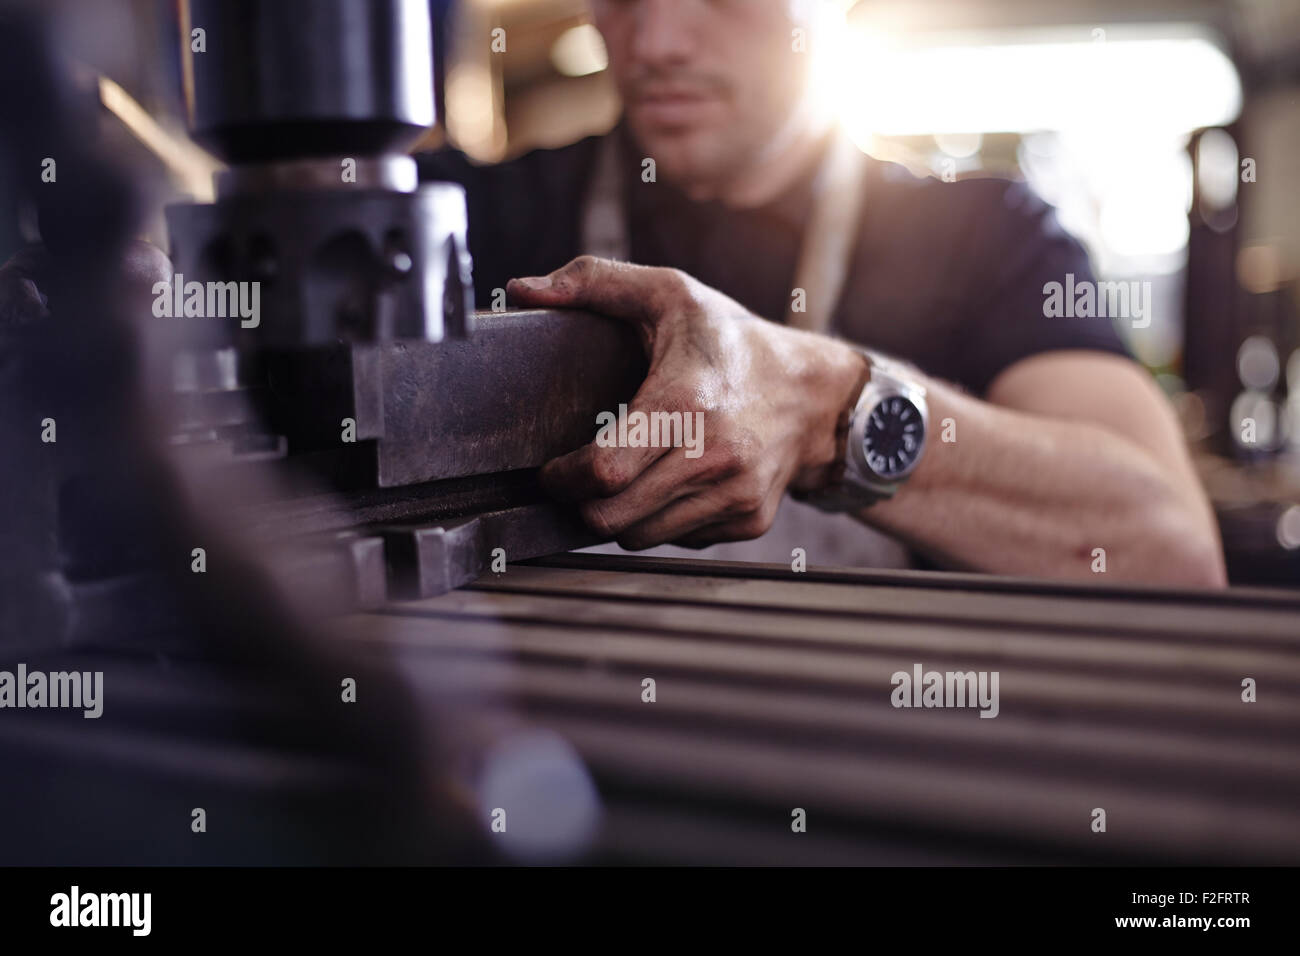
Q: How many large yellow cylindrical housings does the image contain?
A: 0